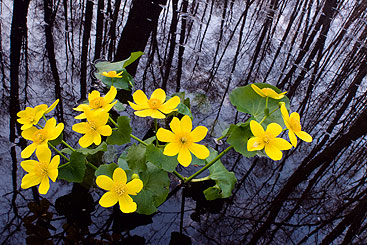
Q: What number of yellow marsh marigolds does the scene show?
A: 12